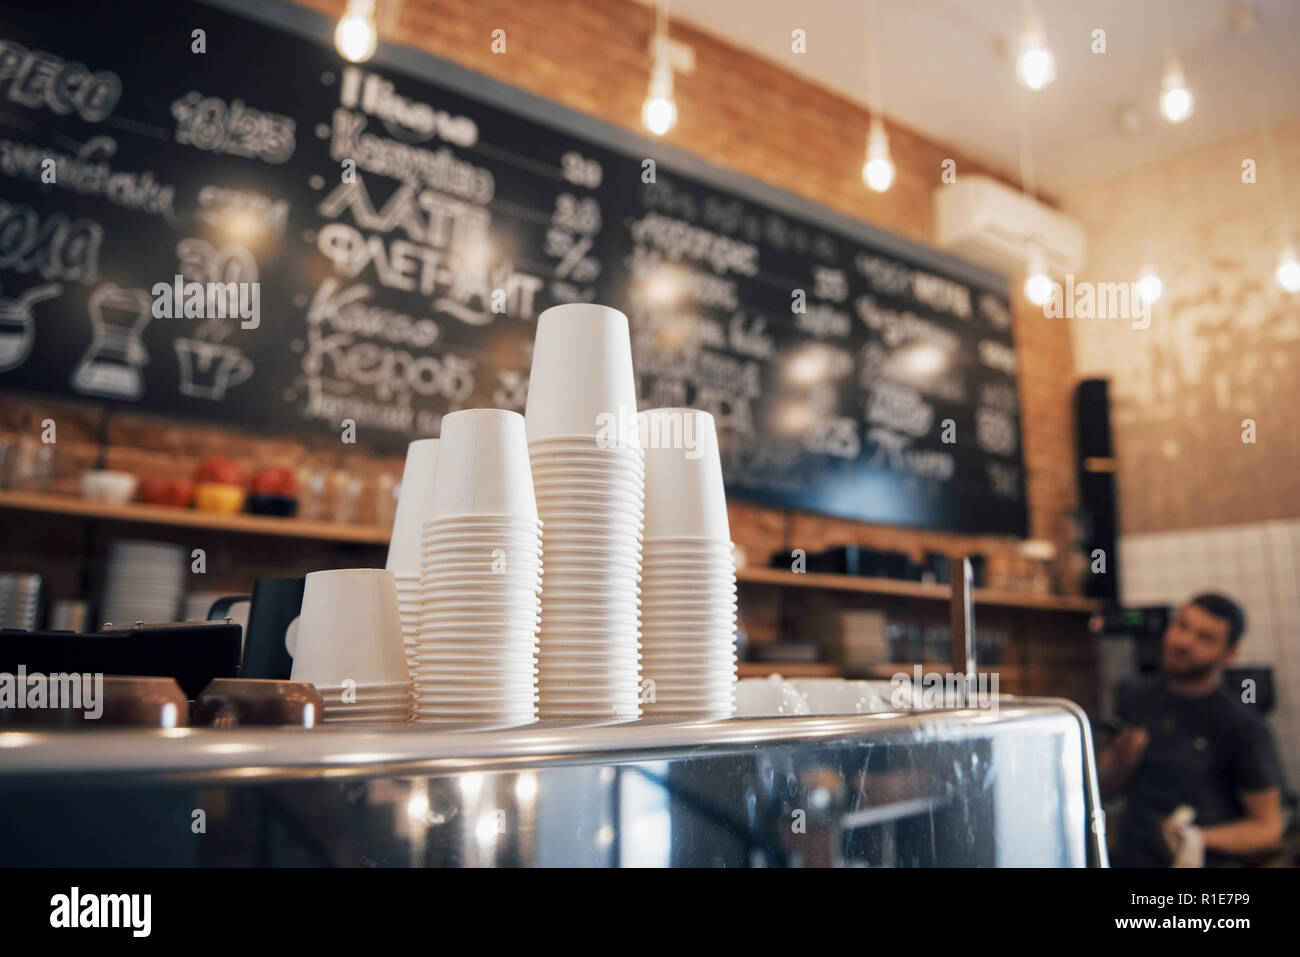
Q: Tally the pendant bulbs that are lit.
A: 8